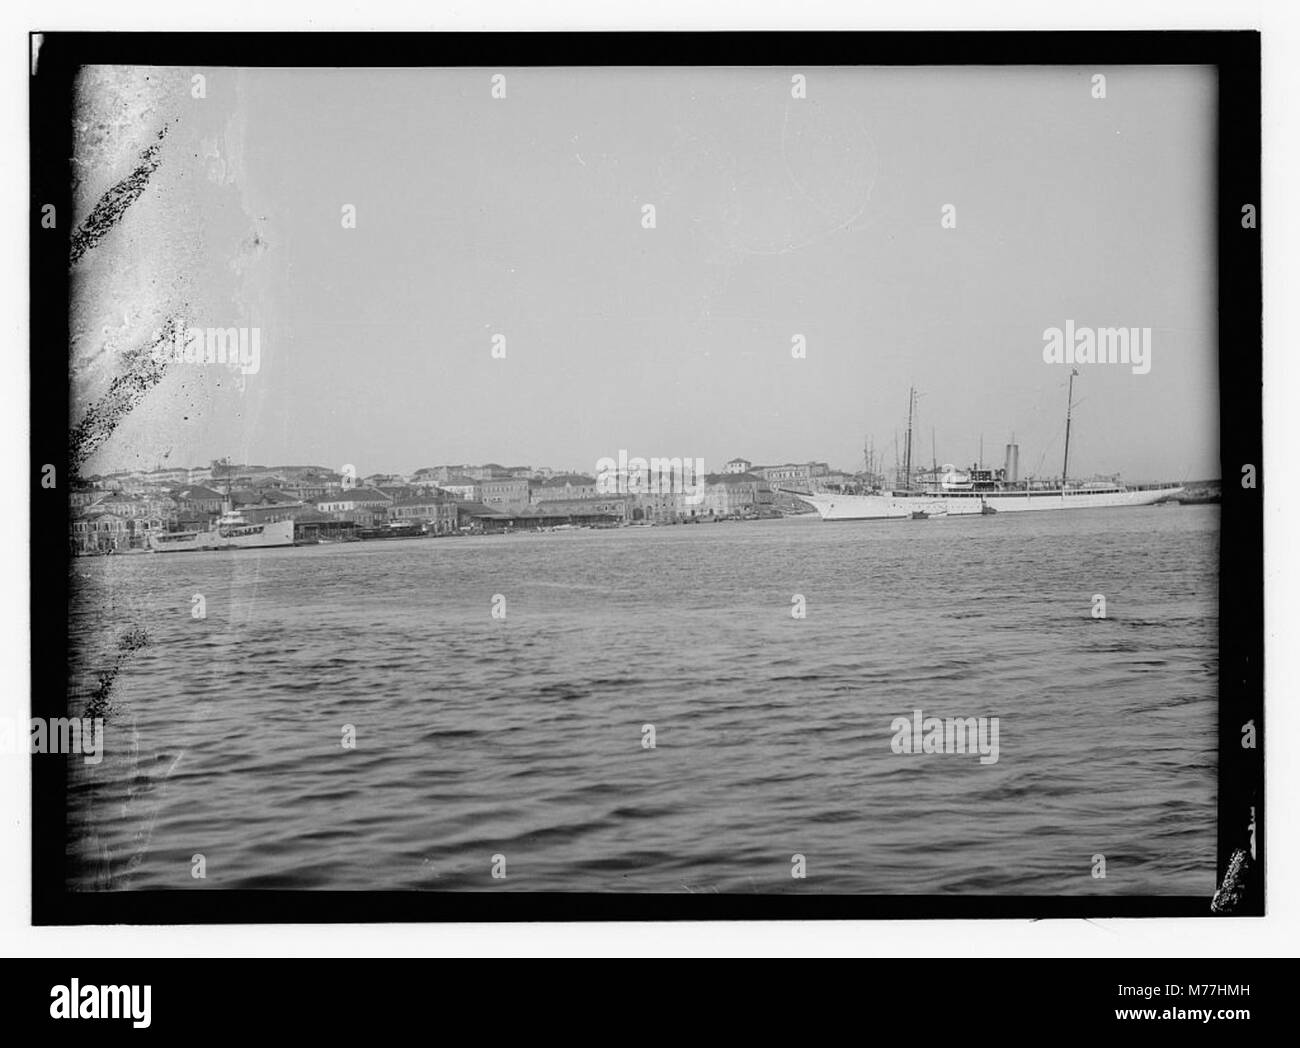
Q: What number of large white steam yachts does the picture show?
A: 1